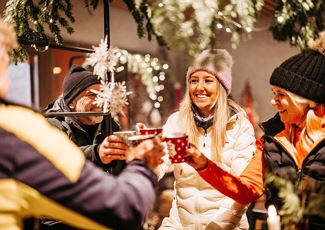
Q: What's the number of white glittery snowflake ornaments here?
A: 2